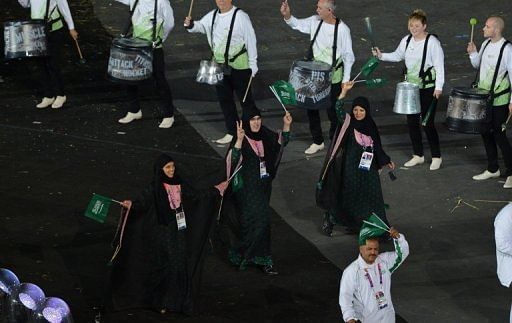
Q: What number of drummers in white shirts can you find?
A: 6